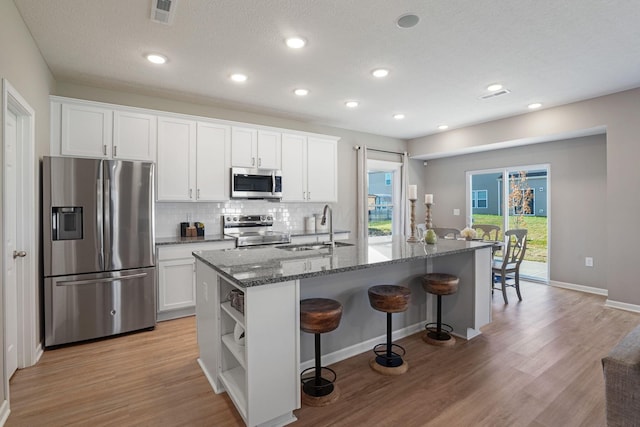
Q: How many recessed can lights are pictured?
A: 10